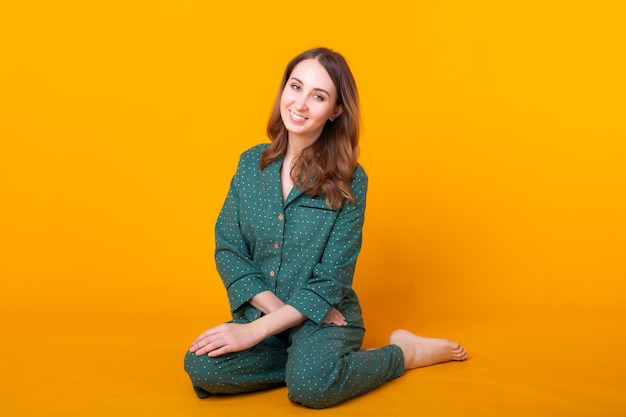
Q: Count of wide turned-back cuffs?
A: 2